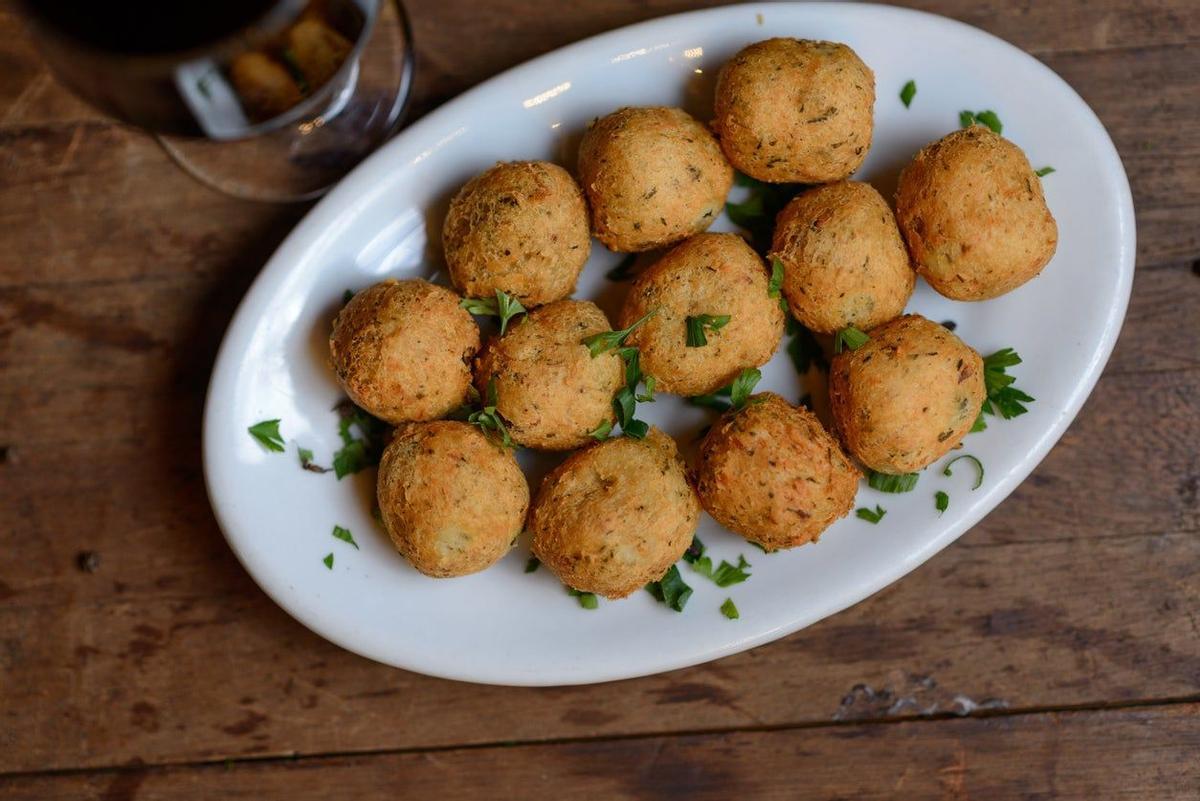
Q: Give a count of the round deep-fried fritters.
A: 12